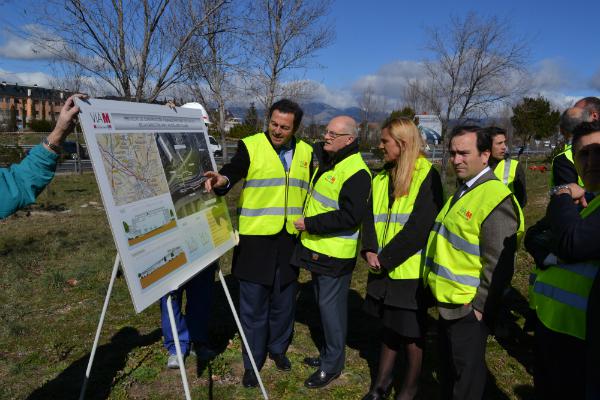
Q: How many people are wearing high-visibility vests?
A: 7